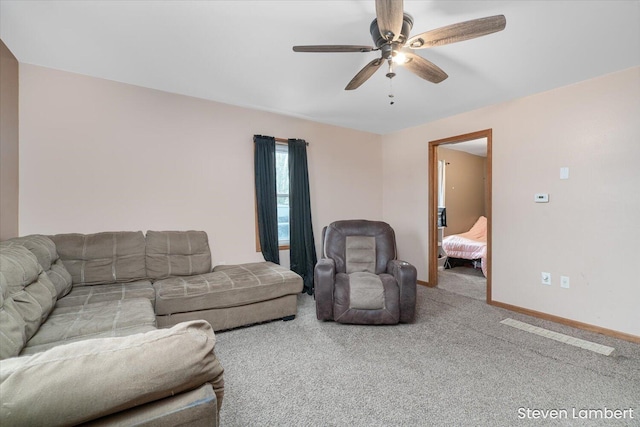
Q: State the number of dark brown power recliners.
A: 1